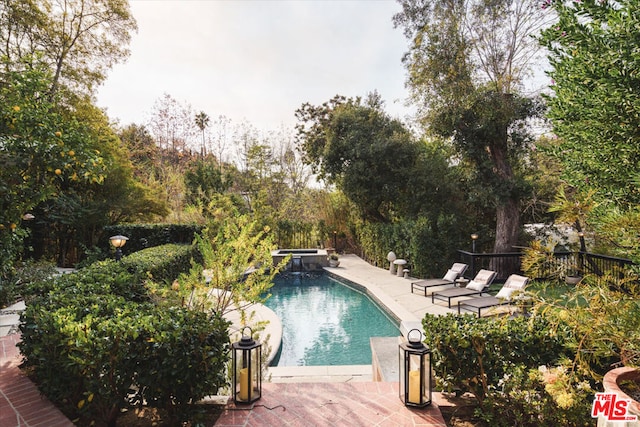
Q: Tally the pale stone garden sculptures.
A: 3